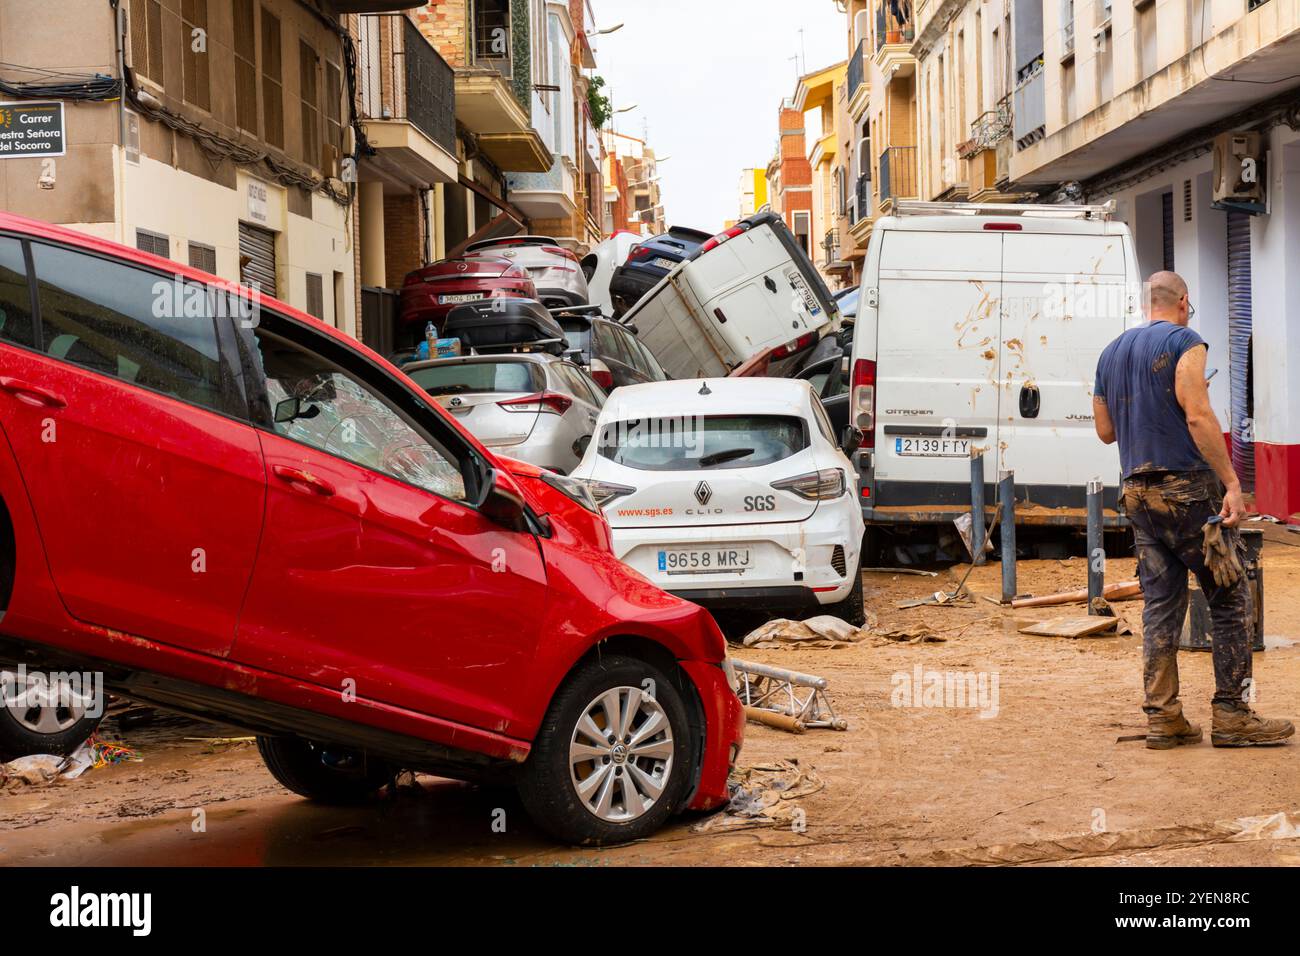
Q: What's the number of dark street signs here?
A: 1